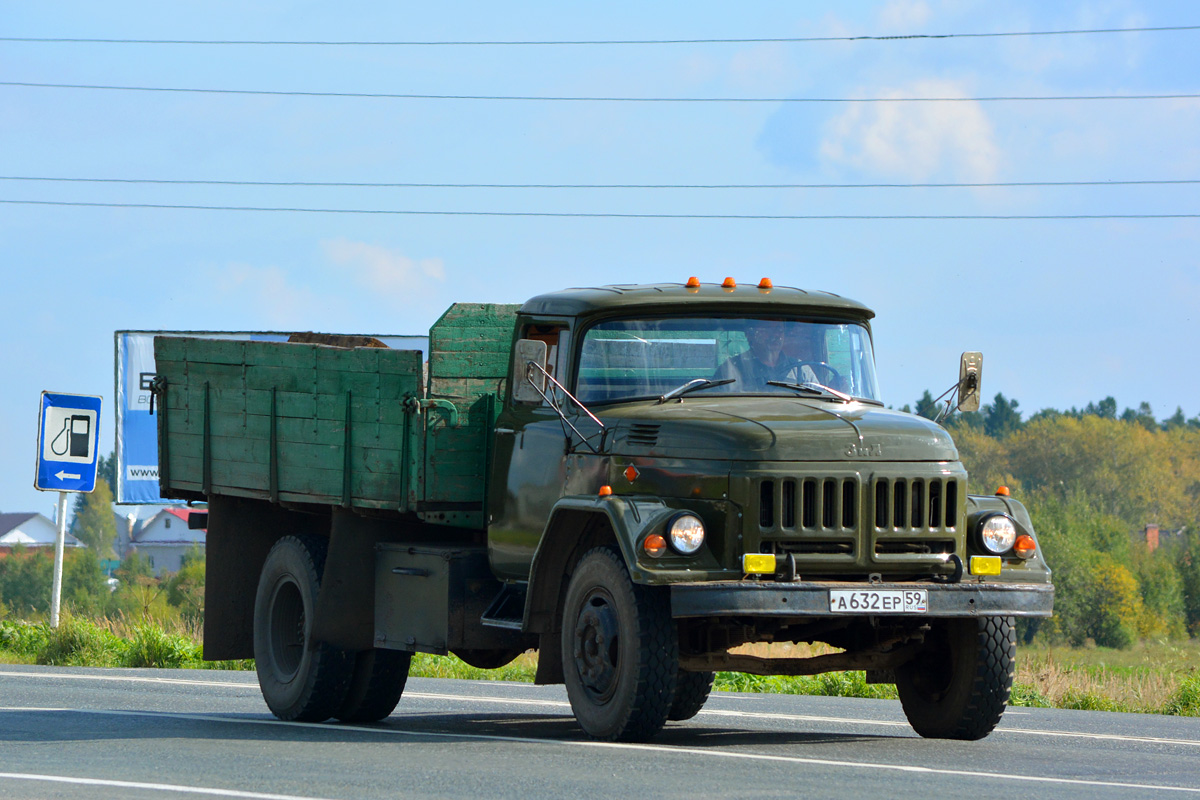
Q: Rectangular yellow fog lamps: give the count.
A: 2